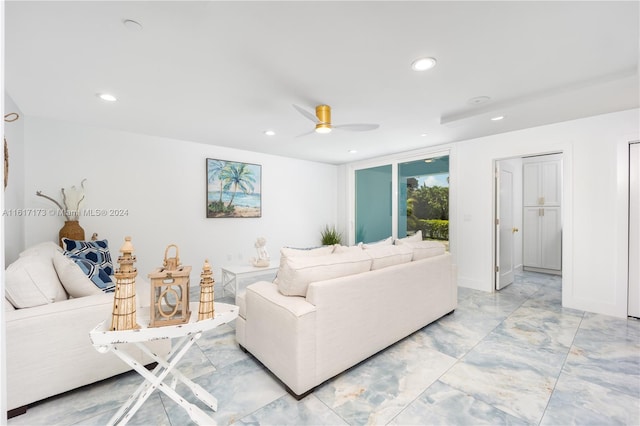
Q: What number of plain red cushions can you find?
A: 0